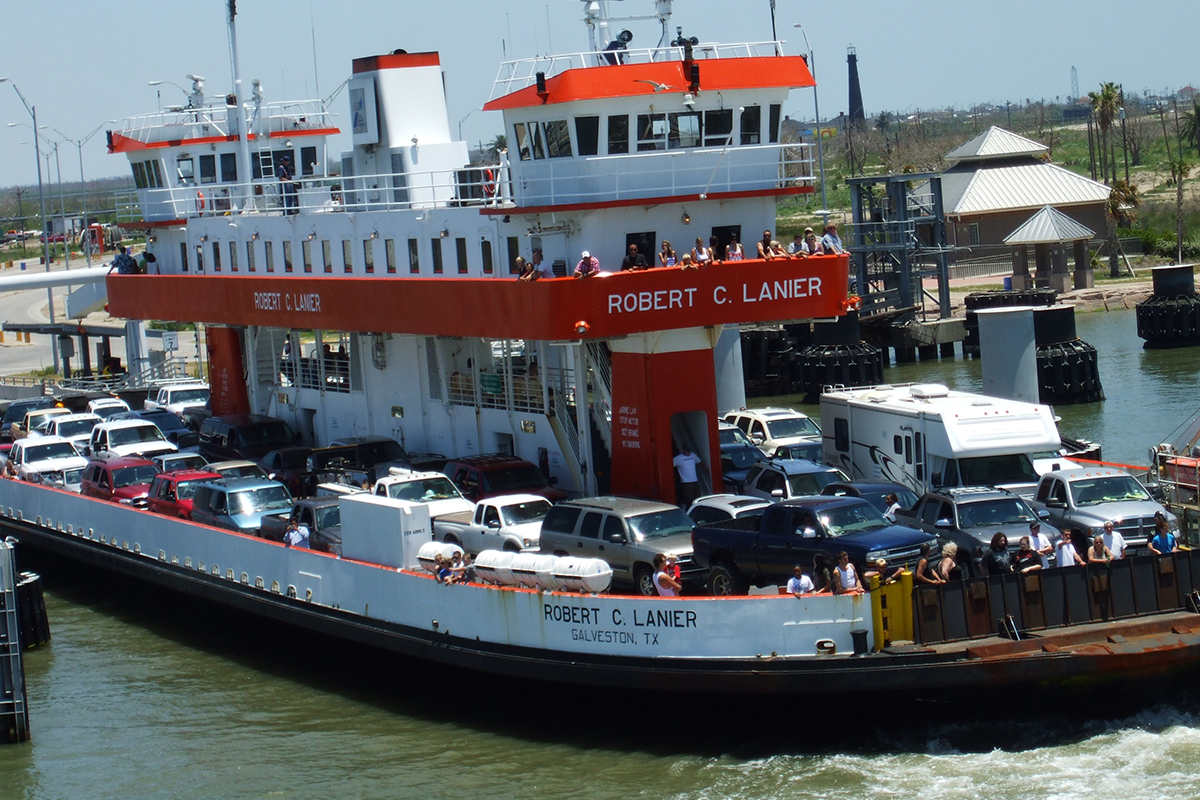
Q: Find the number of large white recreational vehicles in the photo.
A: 1